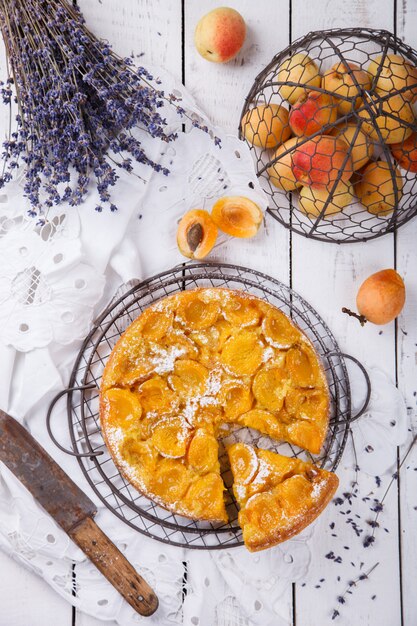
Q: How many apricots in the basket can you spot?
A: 12